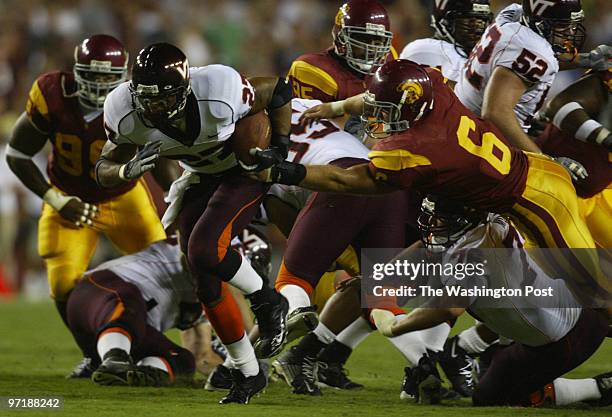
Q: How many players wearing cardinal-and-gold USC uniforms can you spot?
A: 4